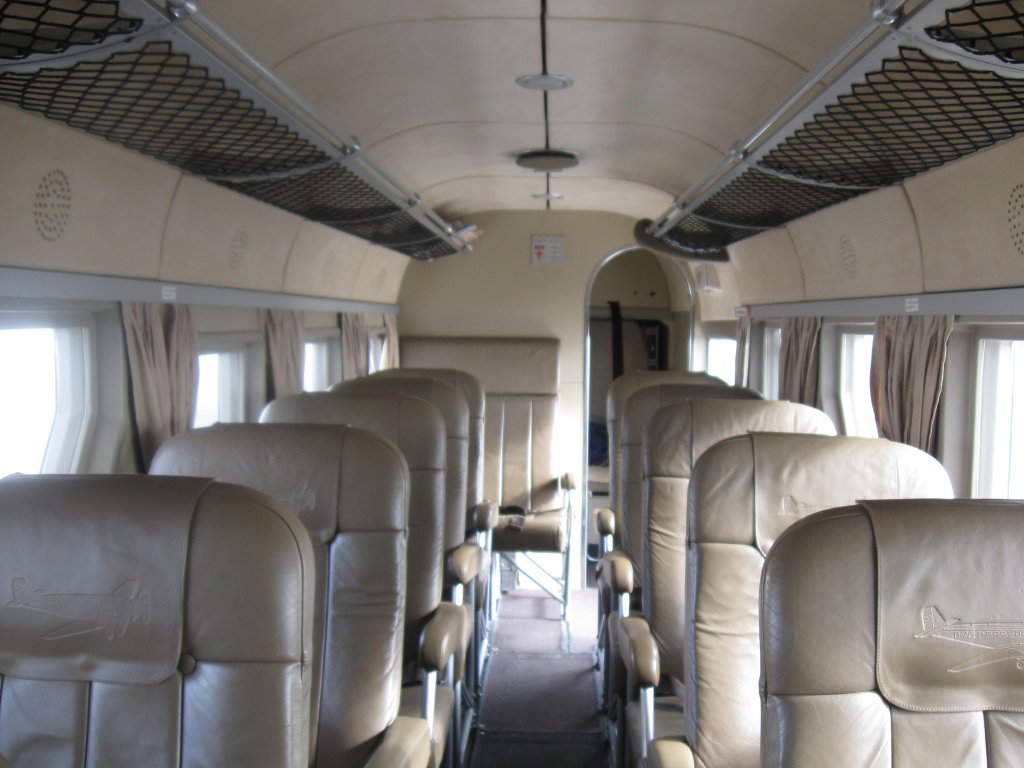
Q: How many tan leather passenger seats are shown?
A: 11